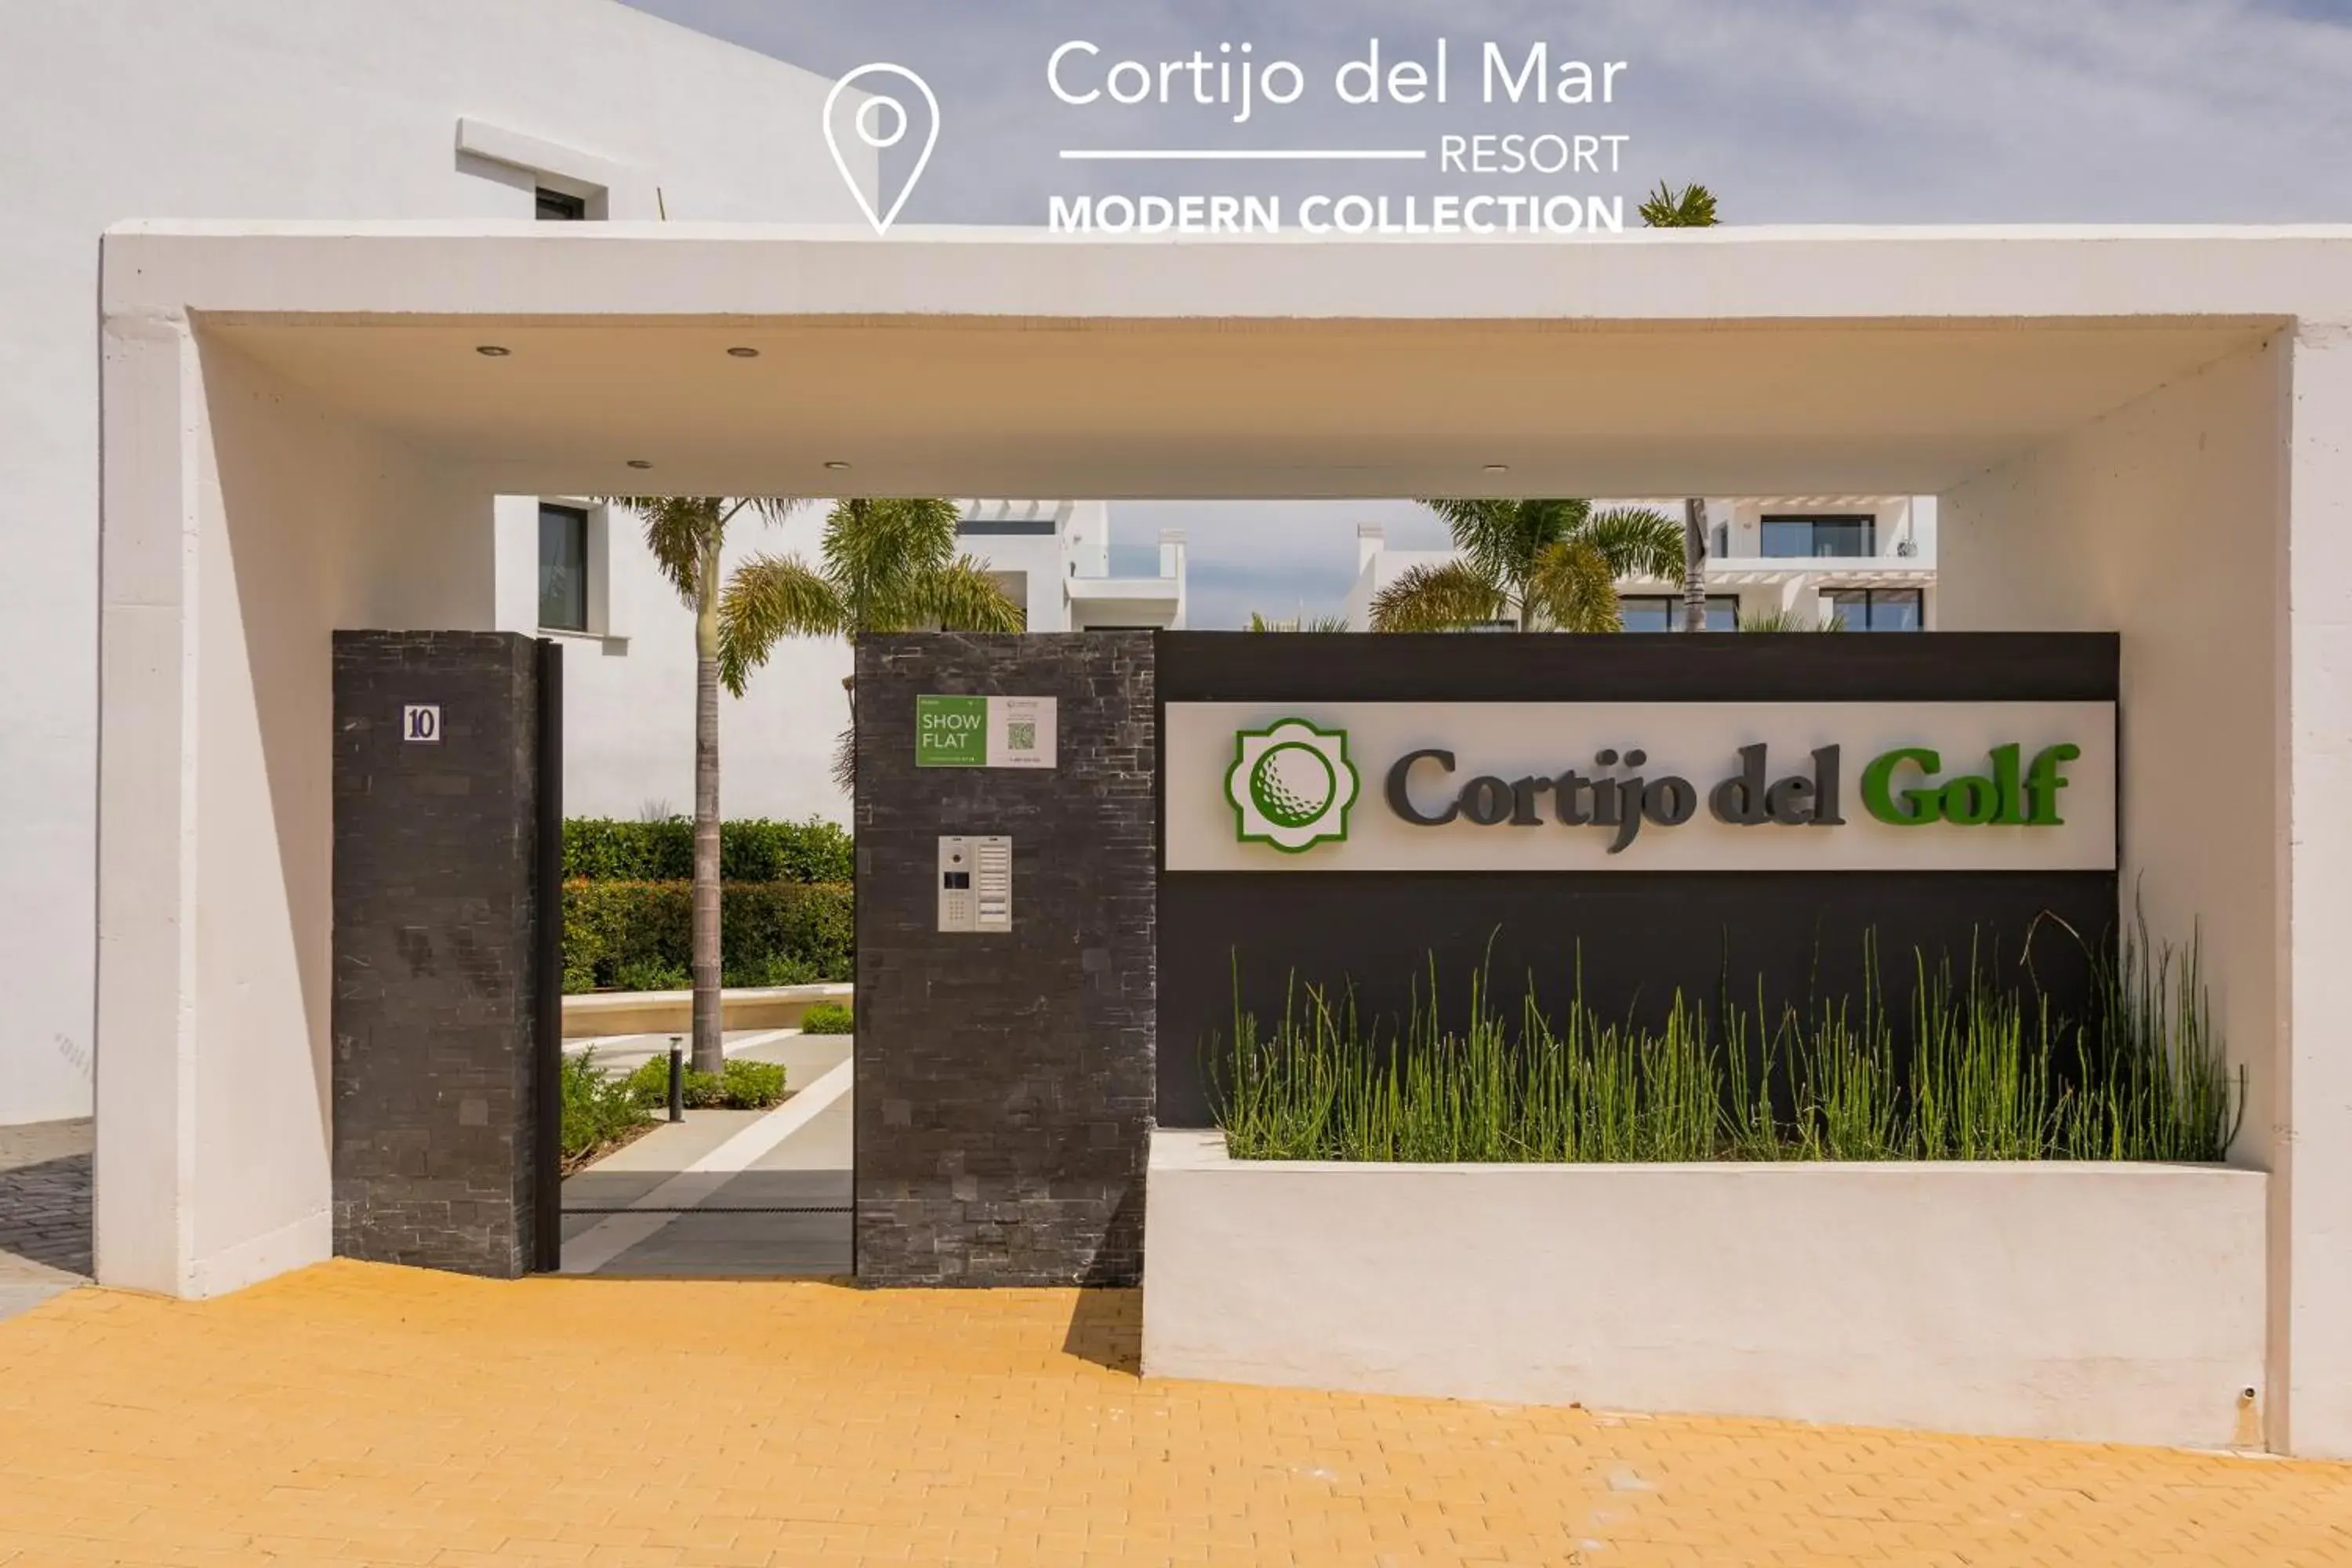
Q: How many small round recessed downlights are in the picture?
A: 5